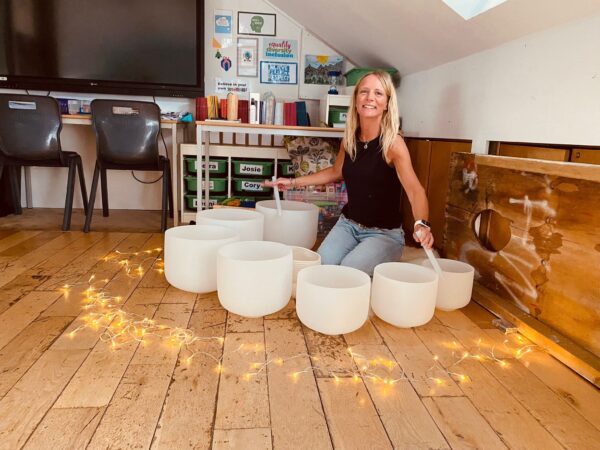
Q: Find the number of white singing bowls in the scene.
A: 8